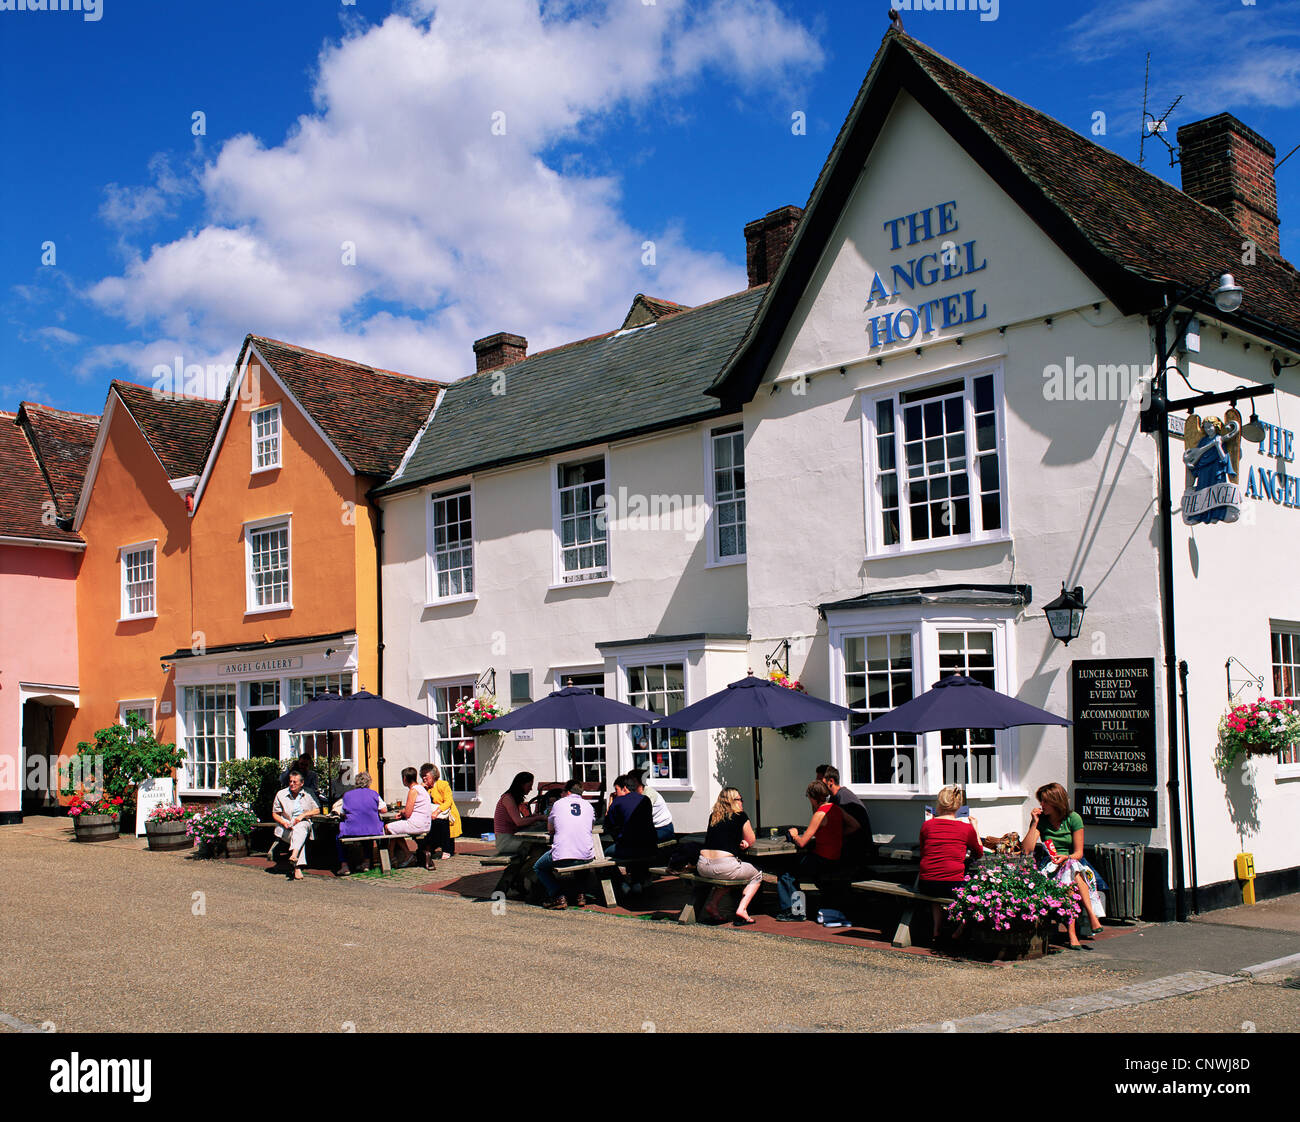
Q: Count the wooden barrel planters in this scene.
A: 4